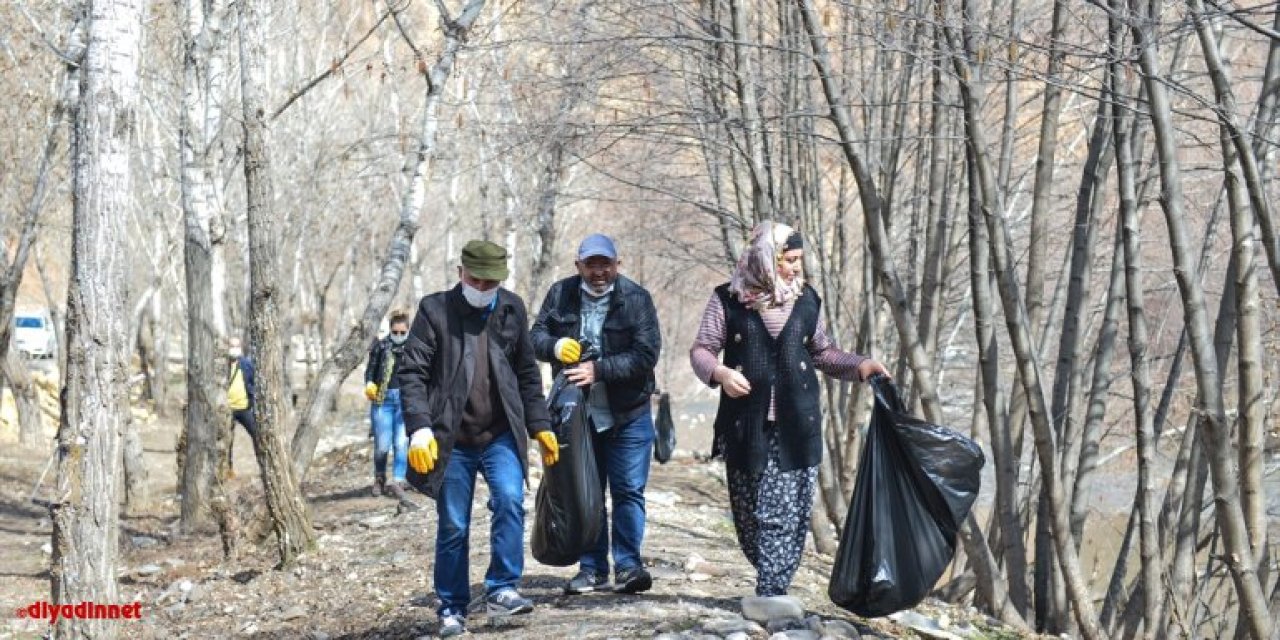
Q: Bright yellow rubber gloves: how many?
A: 4